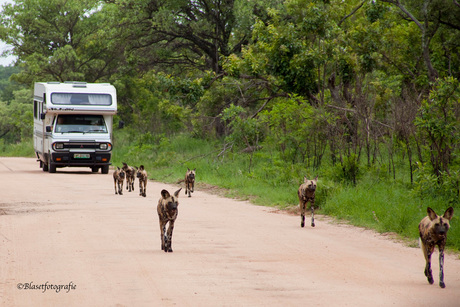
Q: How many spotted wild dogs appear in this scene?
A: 7